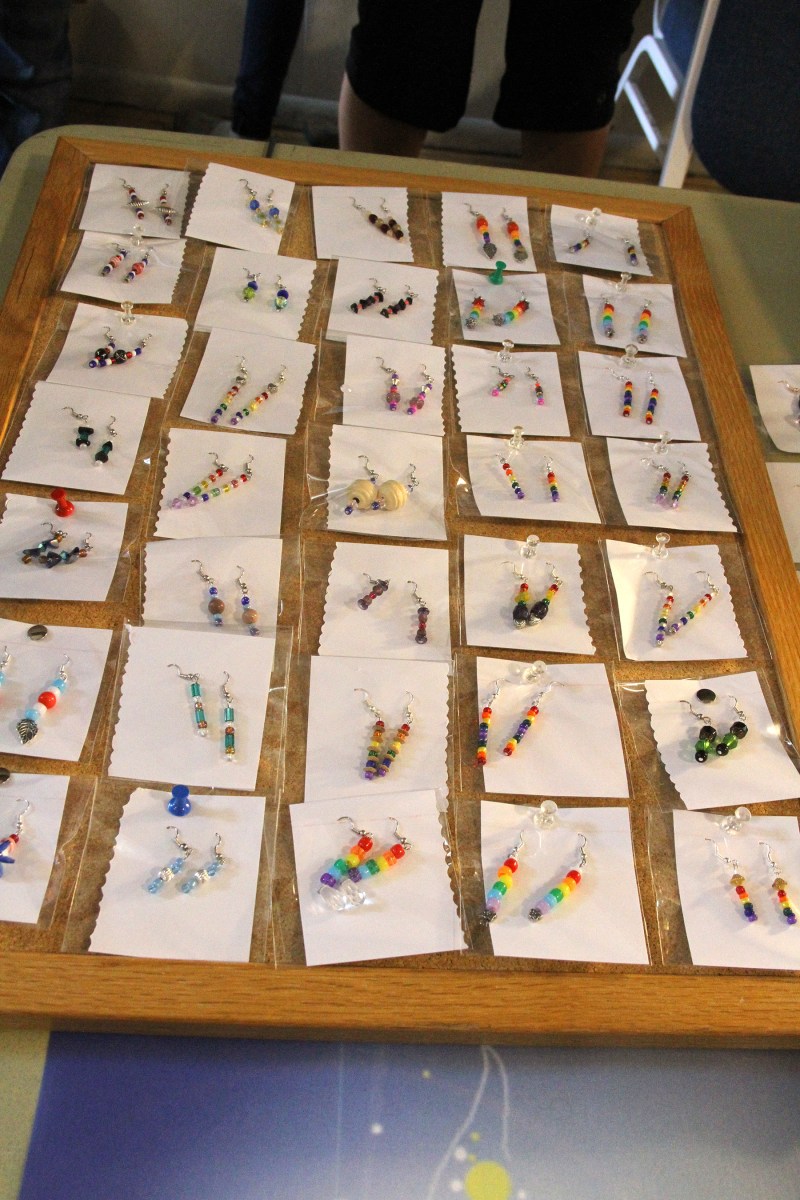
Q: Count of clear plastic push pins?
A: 13